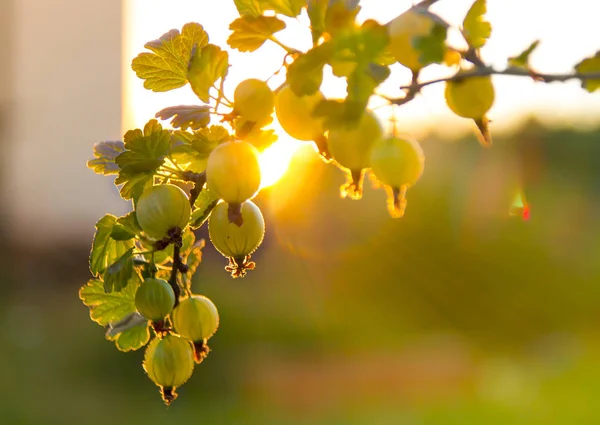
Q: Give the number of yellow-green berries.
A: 12